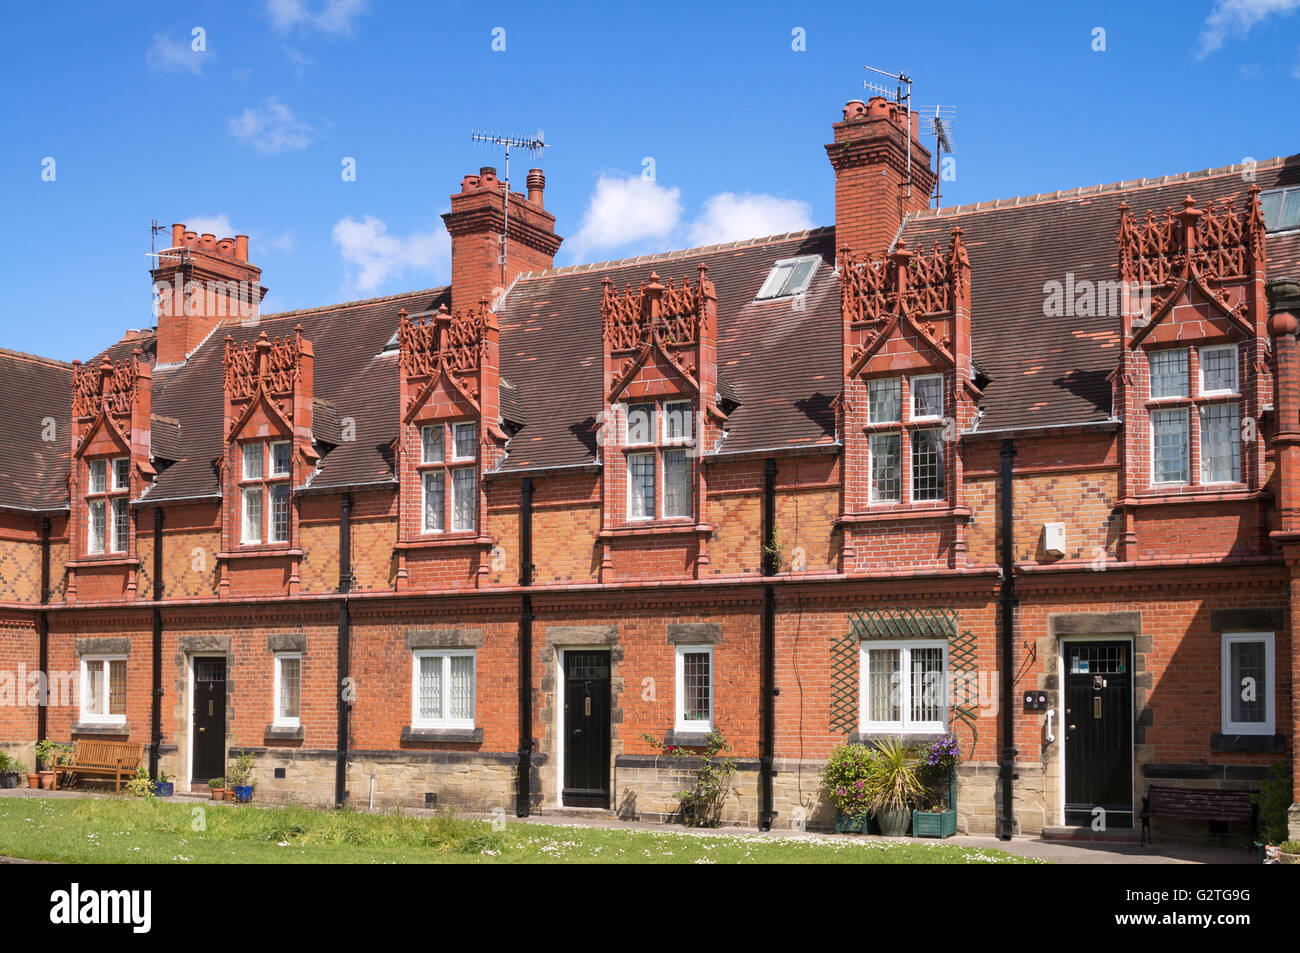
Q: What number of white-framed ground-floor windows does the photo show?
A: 6